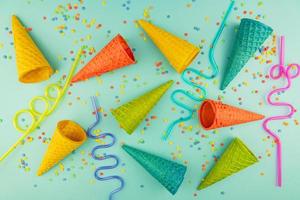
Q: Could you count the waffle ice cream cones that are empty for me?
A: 9